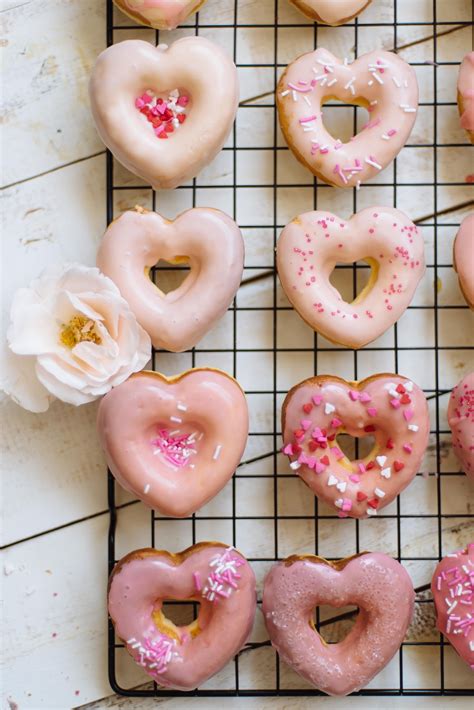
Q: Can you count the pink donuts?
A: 14